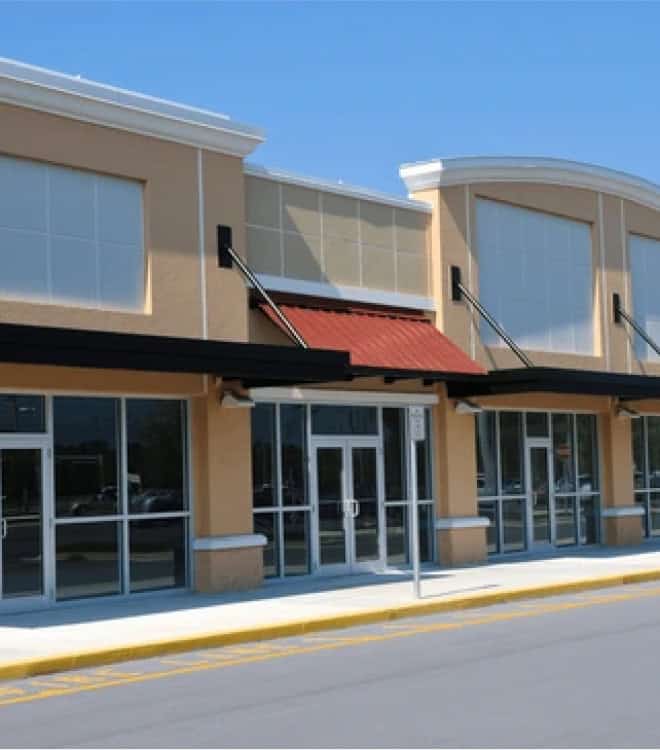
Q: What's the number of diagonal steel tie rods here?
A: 3